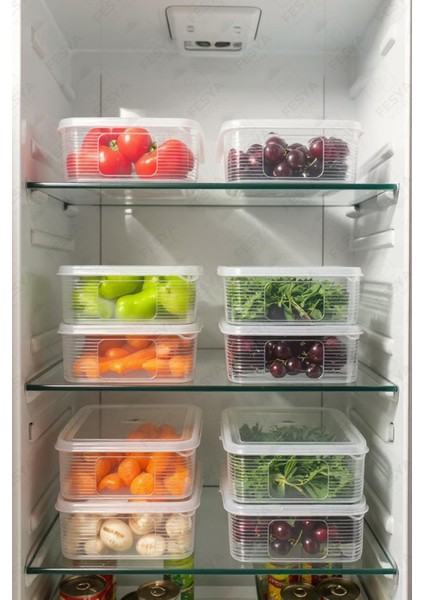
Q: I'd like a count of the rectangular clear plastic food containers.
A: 10